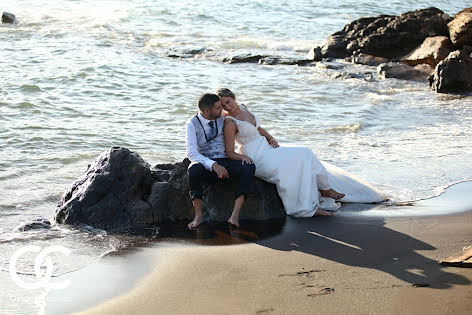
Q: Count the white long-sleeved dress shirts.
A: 1